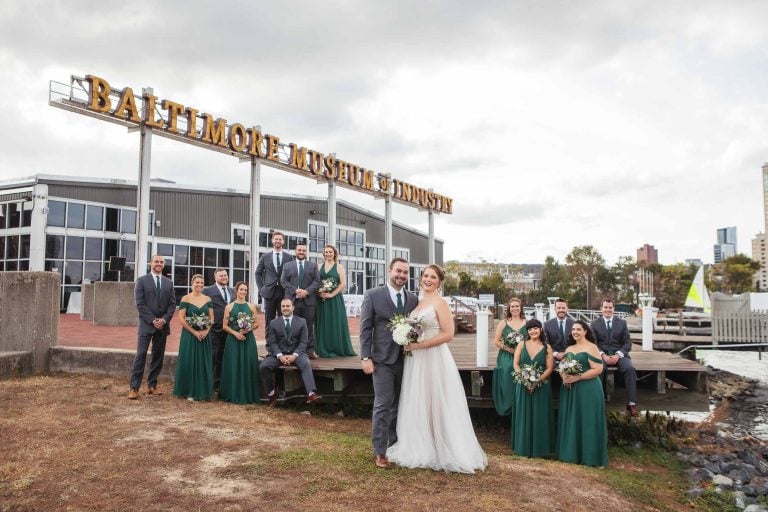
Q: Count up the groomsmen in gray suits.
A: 7